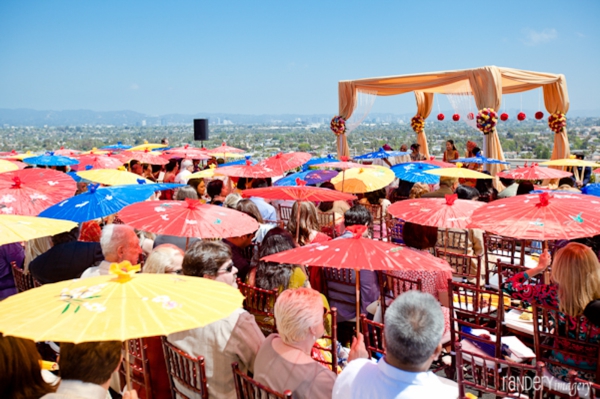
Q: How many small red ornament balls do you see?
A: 6